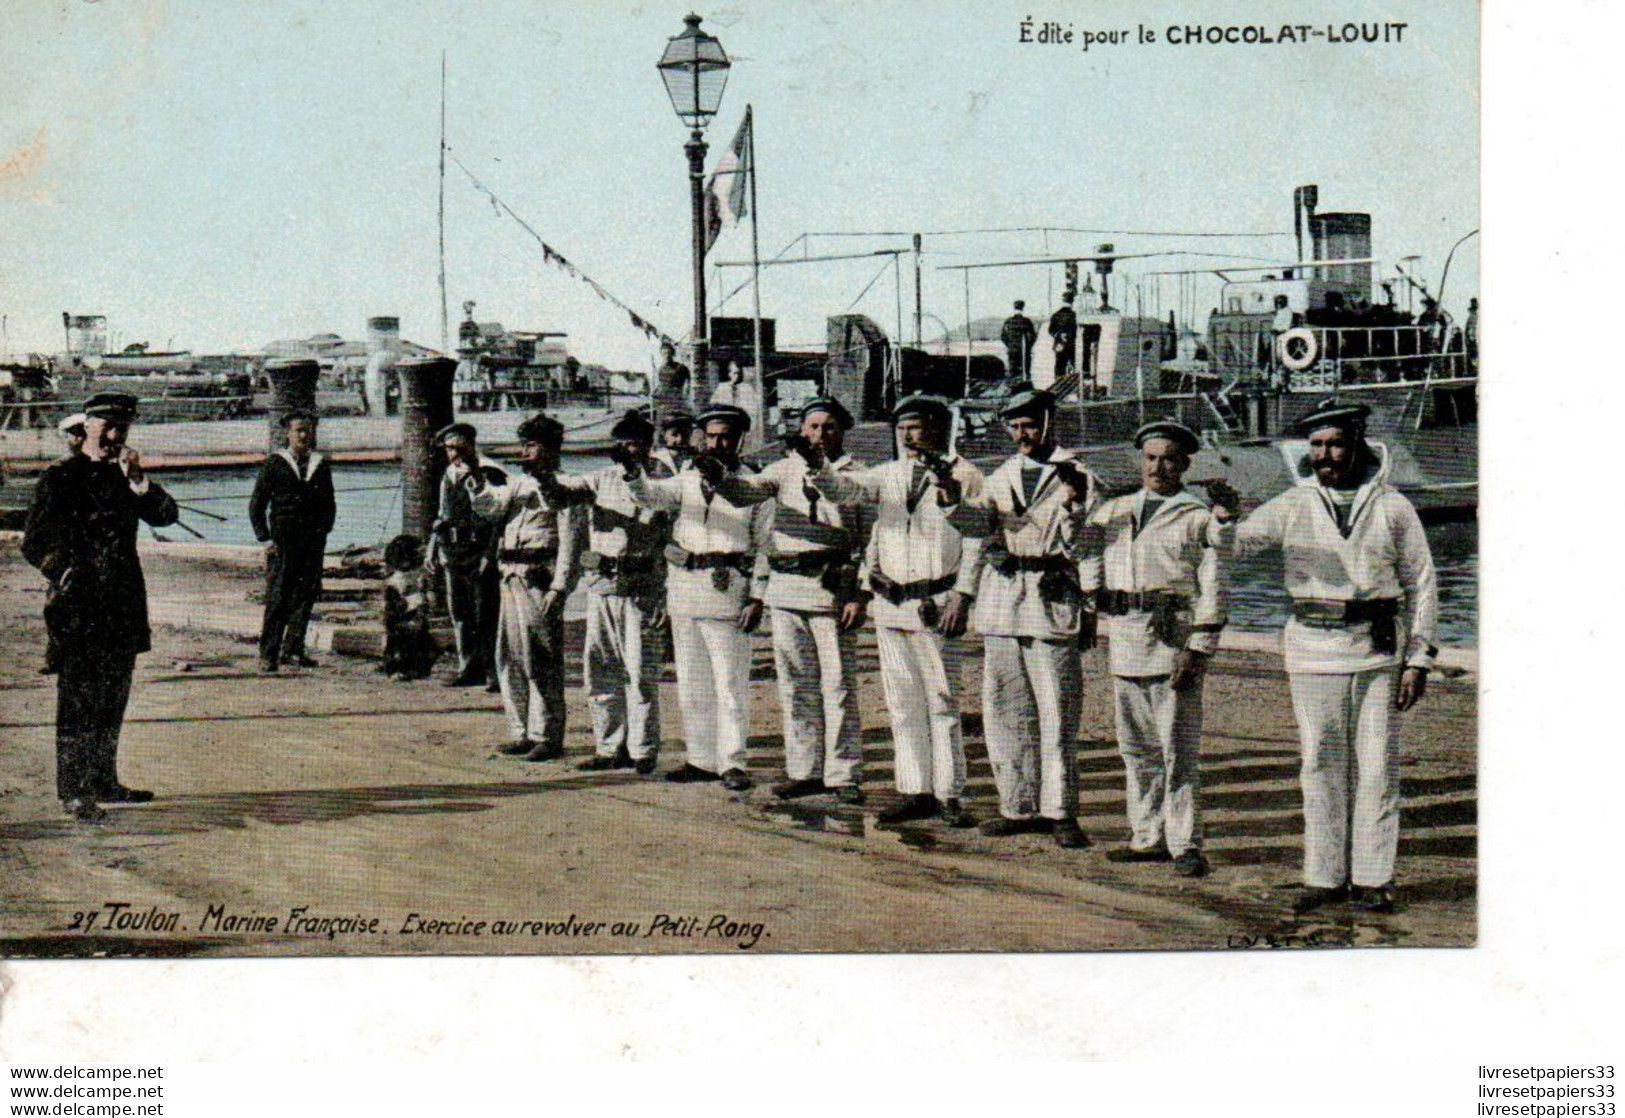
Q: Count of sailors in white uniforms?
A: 8